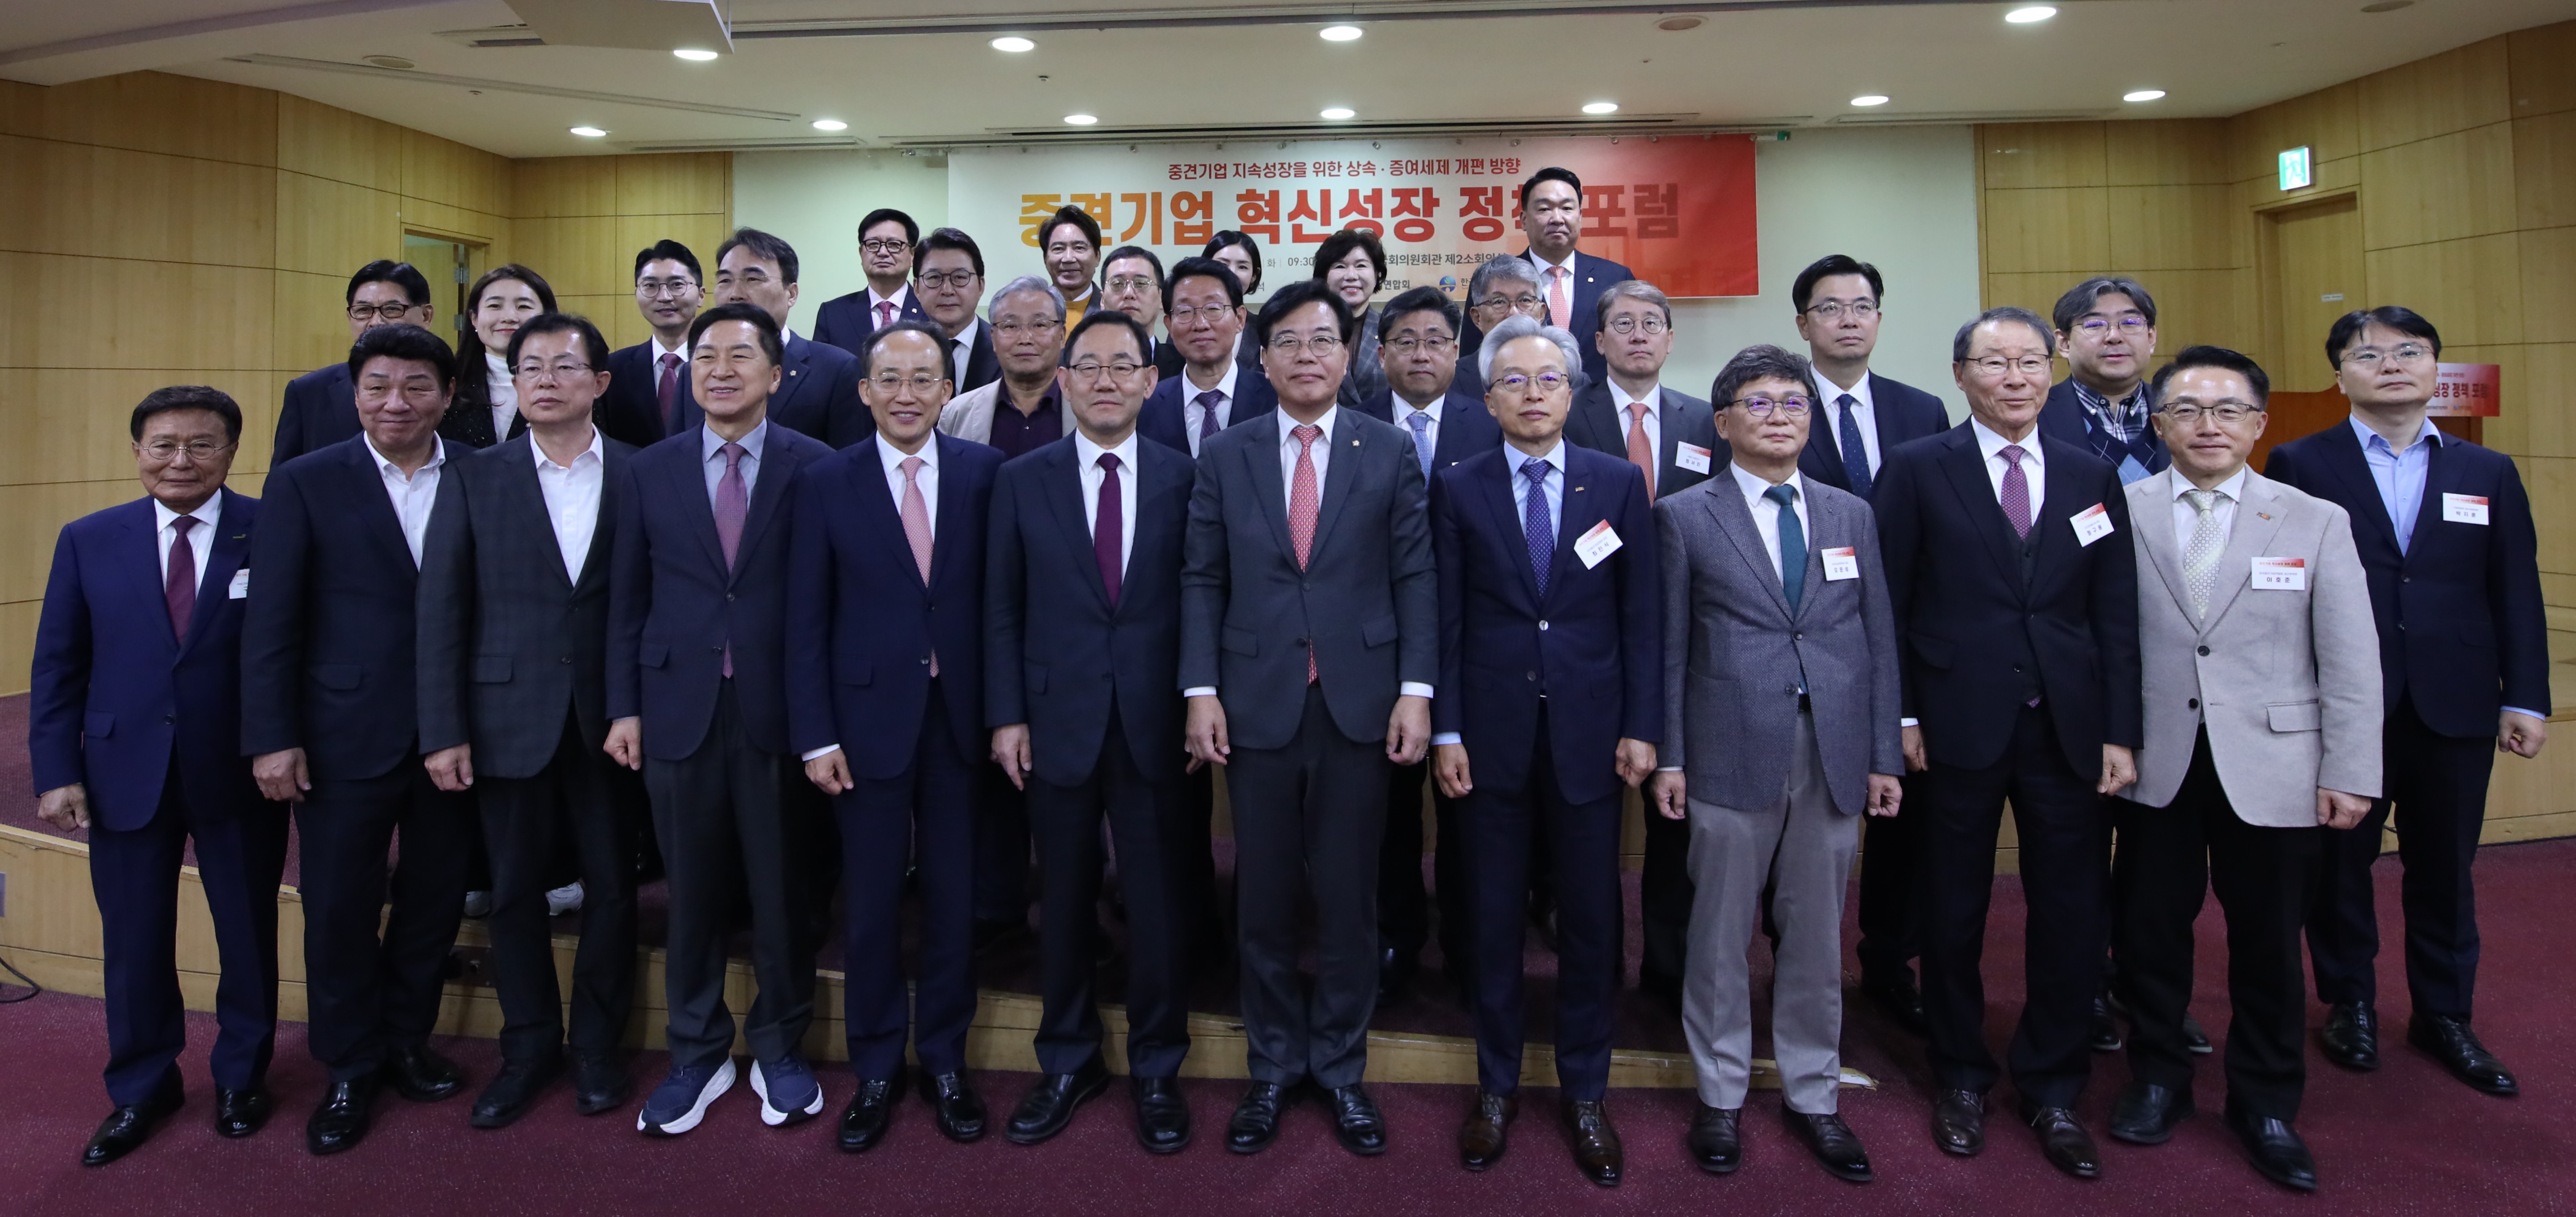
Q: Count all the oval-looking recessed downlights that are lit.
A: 11